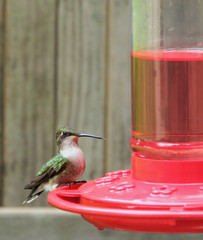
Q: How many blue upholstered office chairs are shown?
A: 0